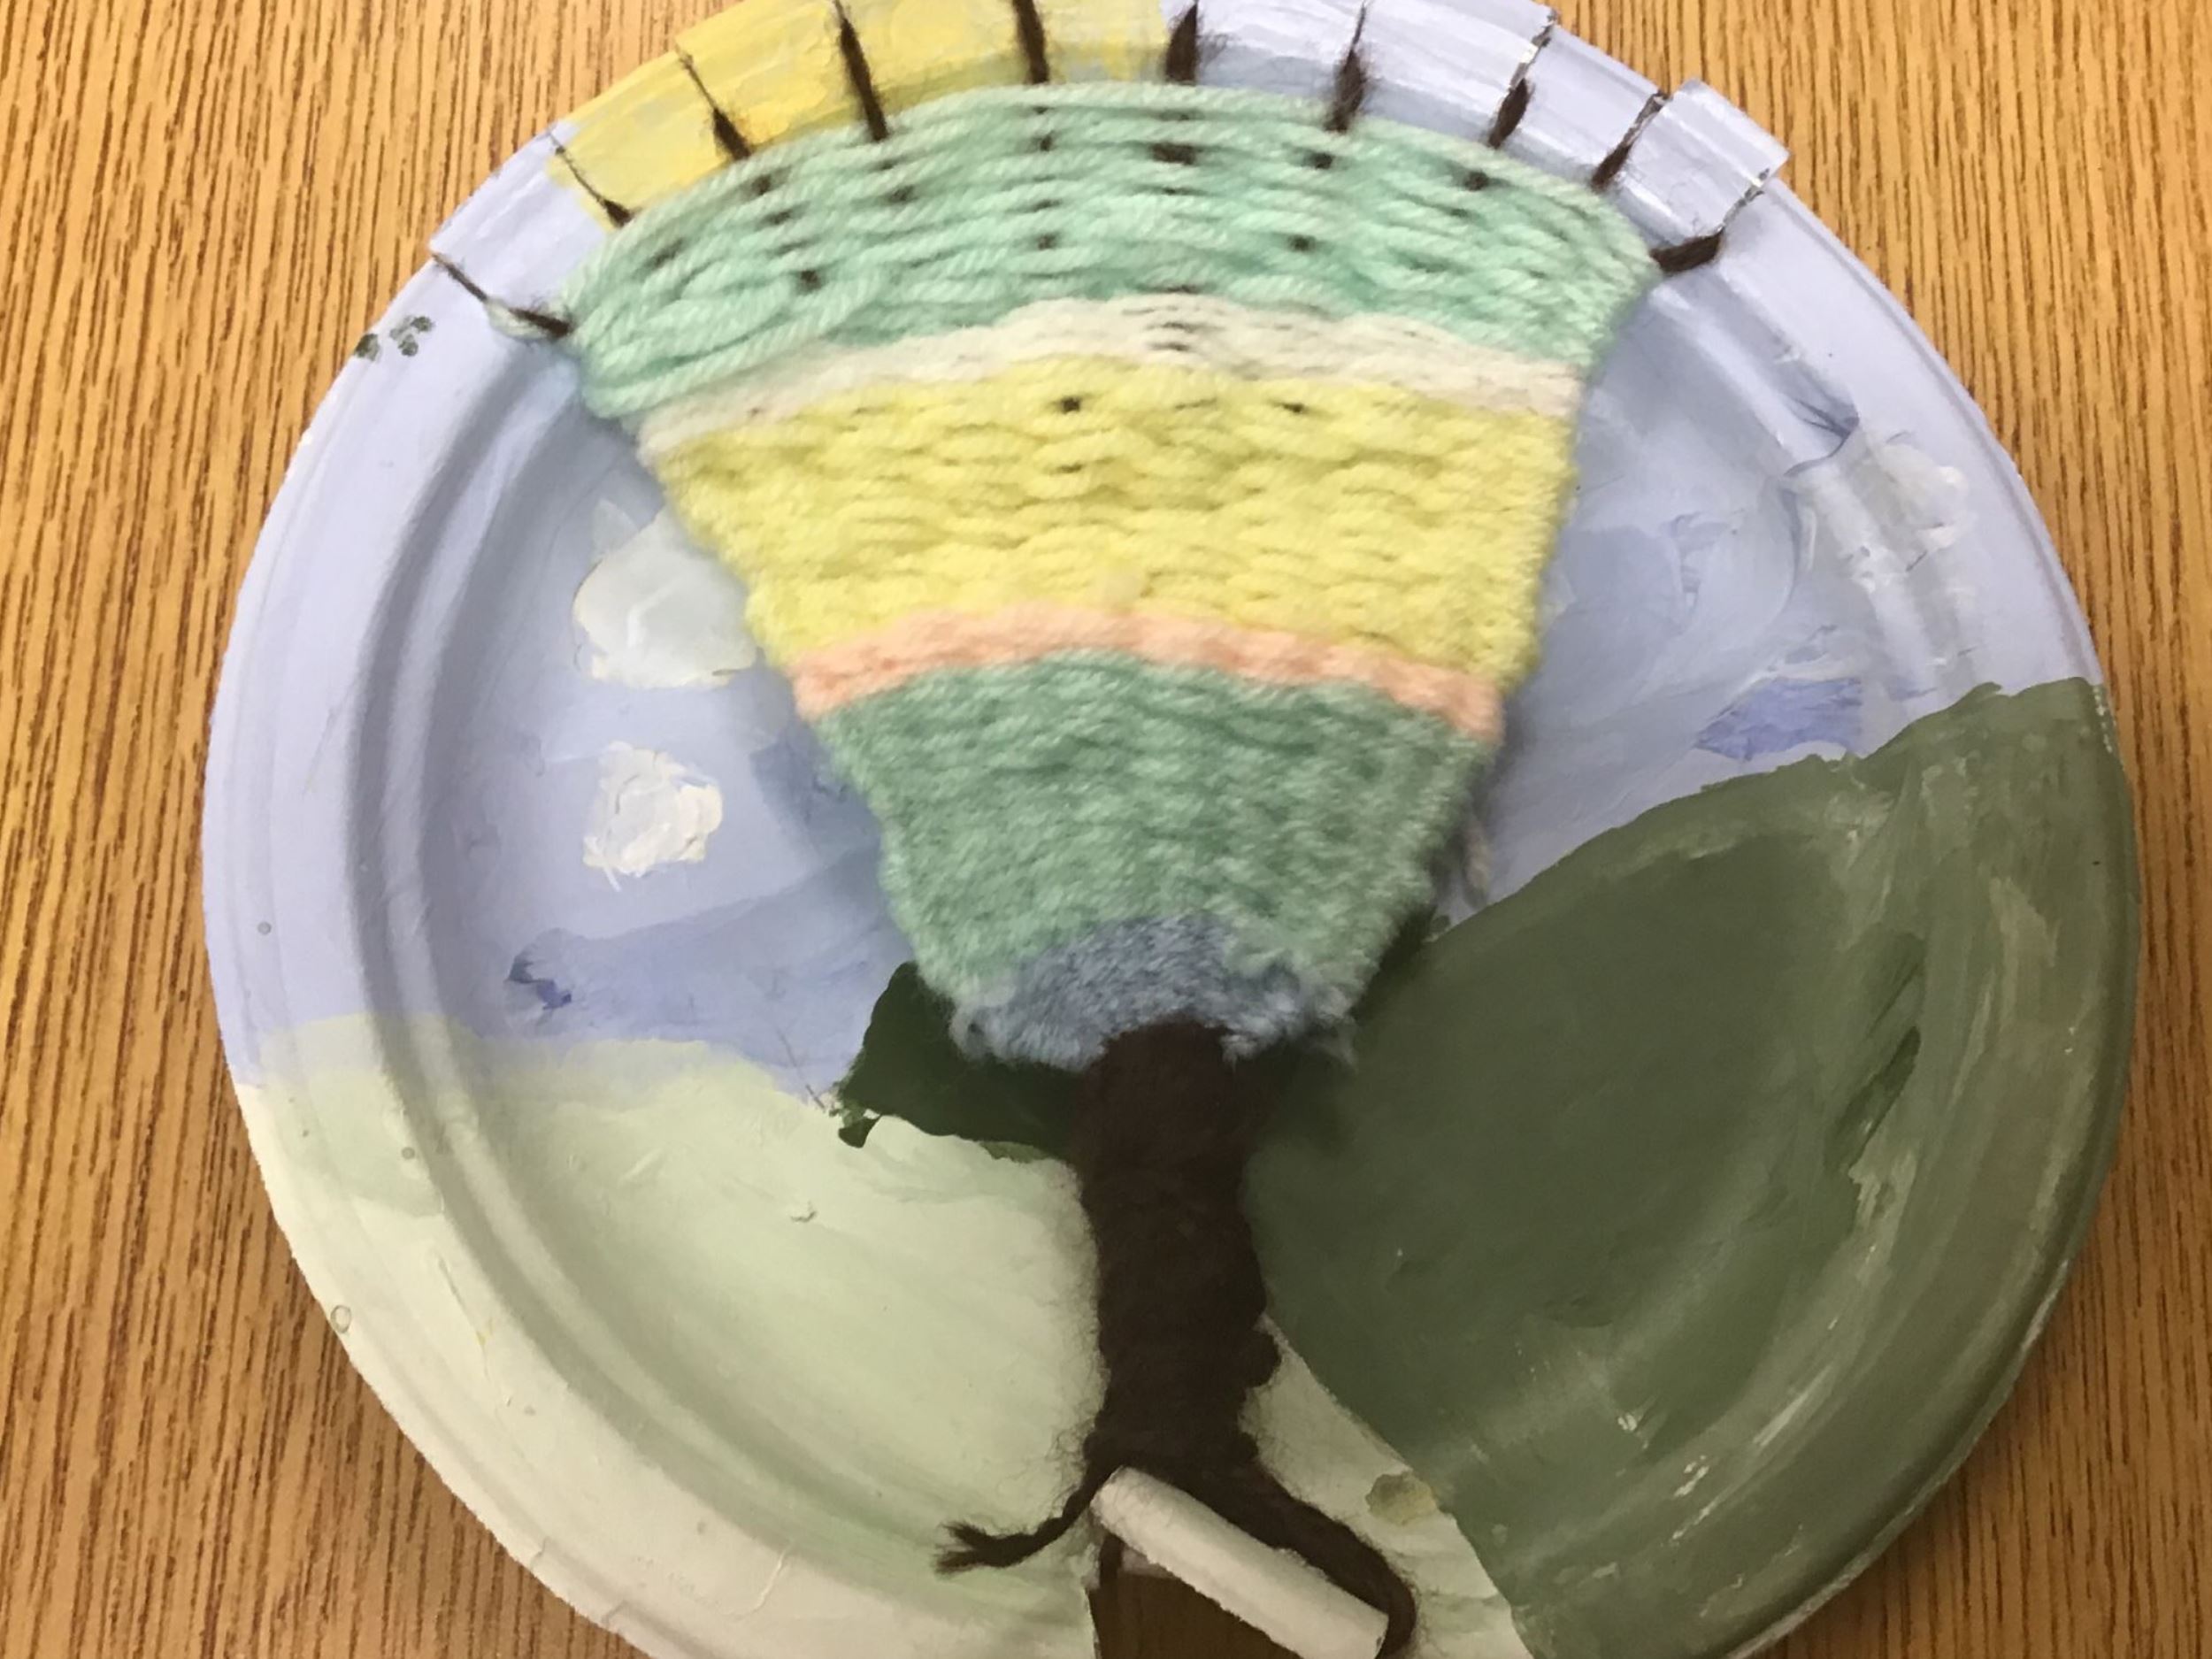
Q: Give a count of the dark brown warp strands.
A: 10